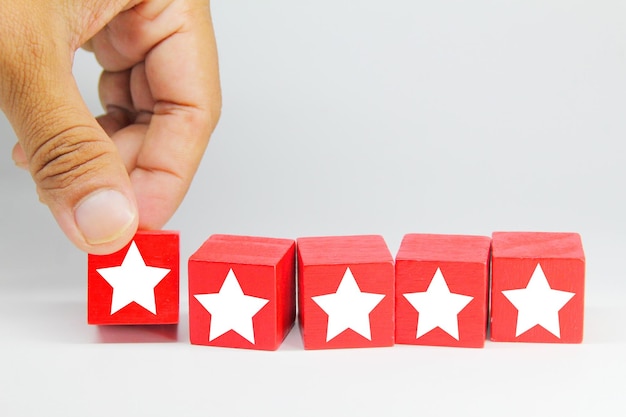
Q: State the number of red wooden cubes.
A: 5